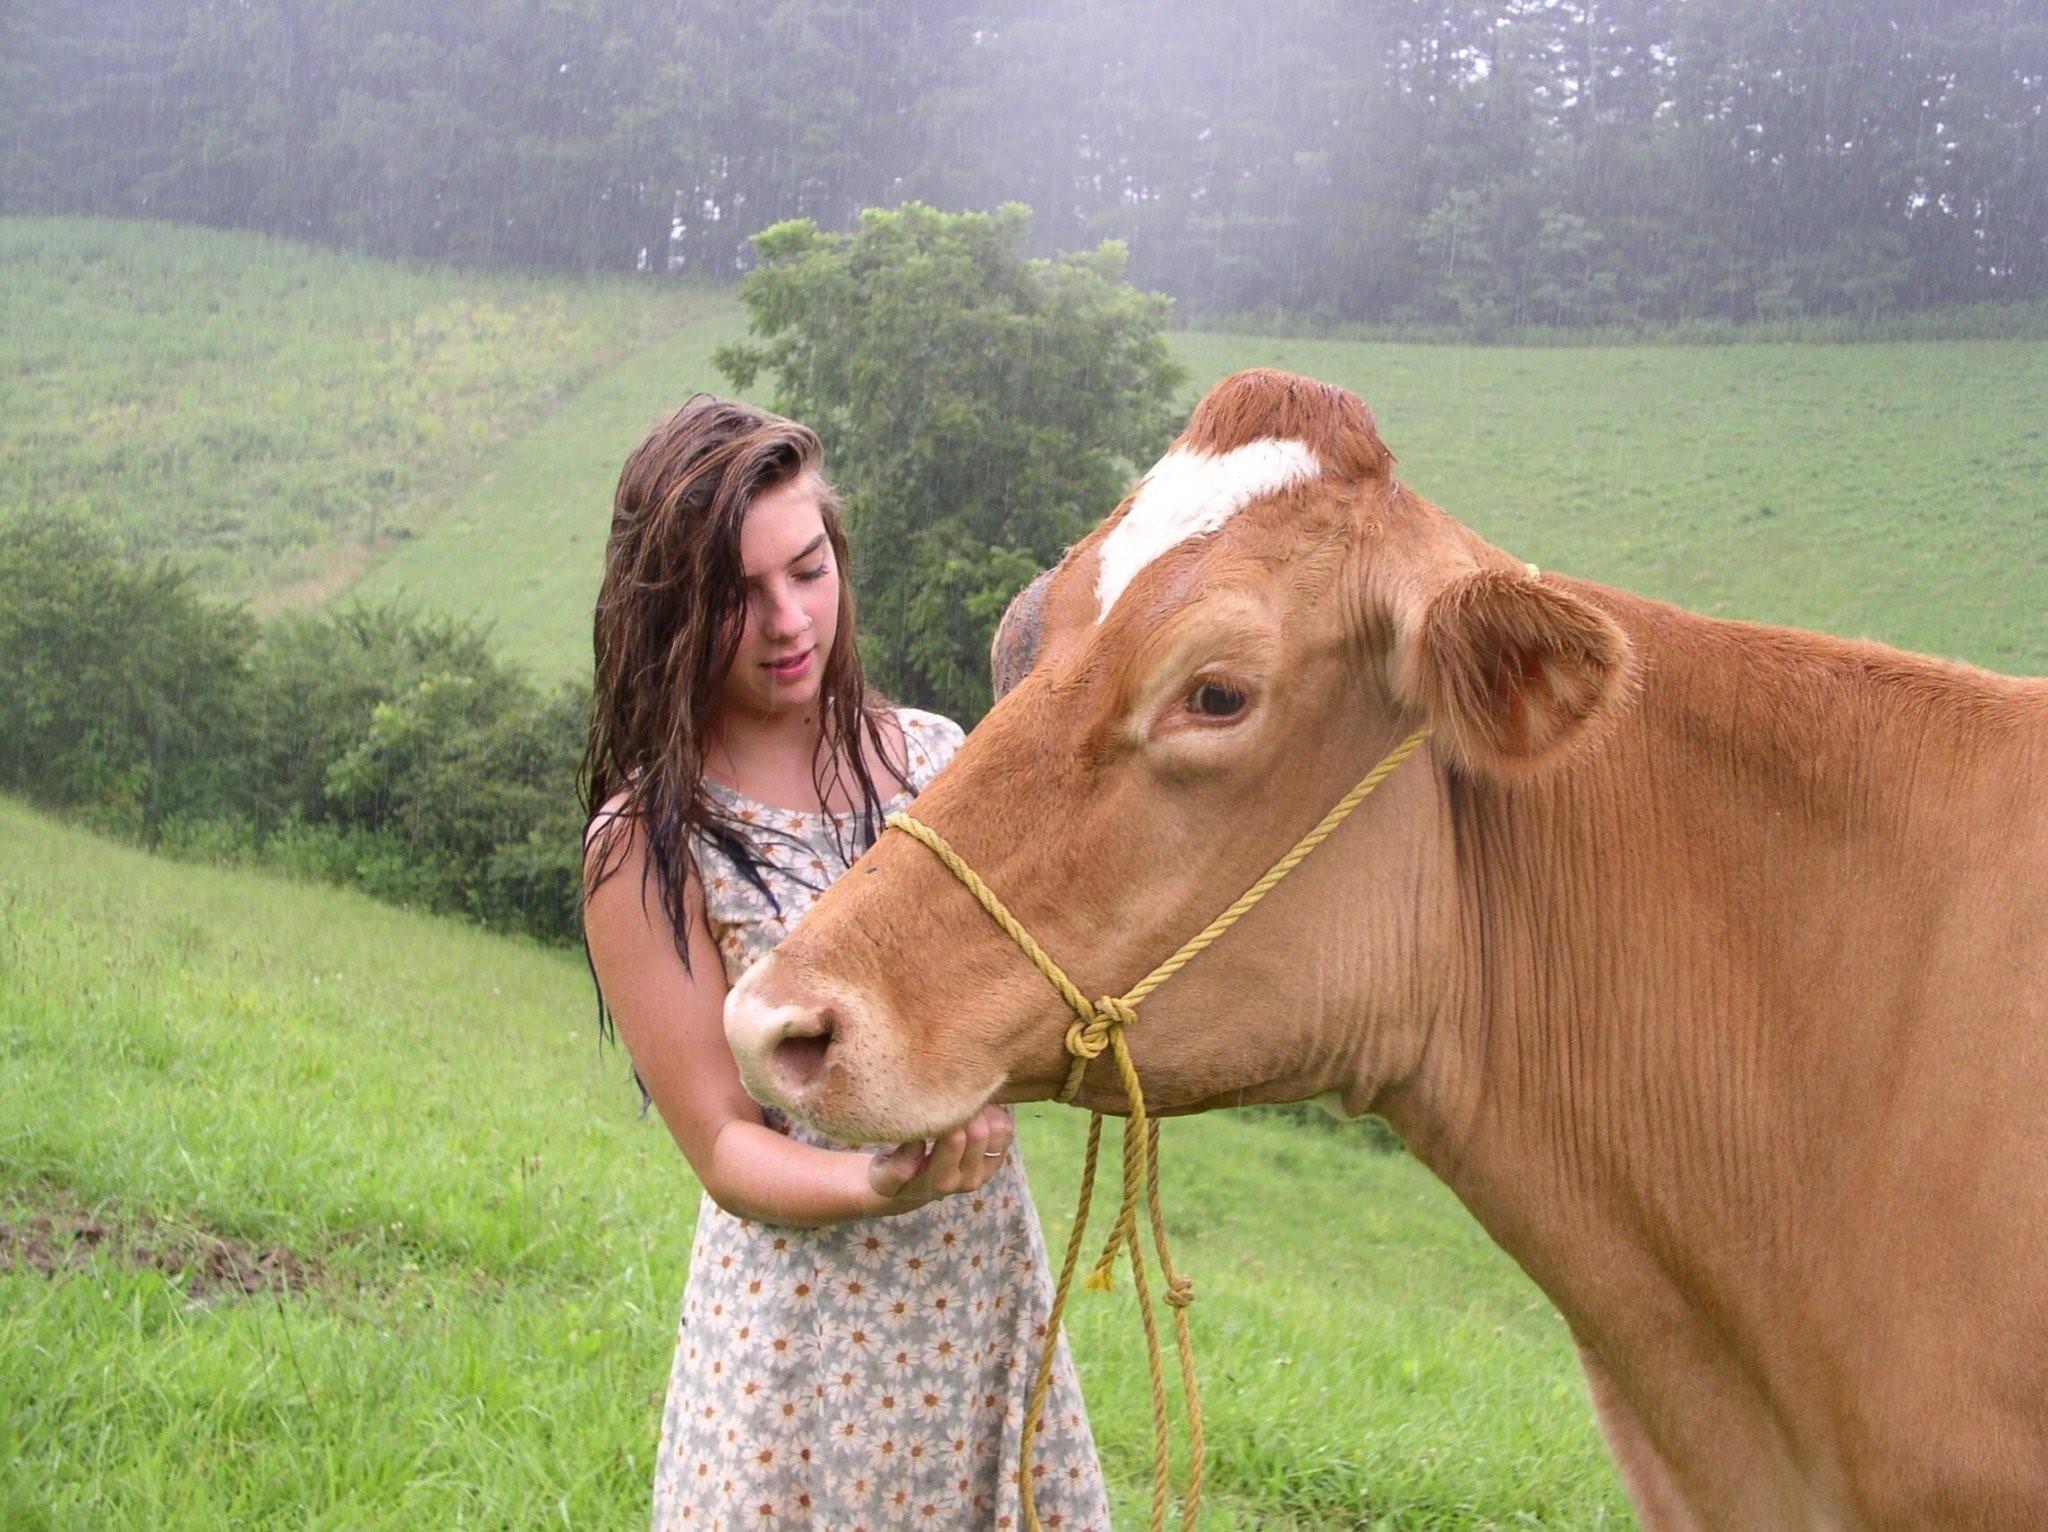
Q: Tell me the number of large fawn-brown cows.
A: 1